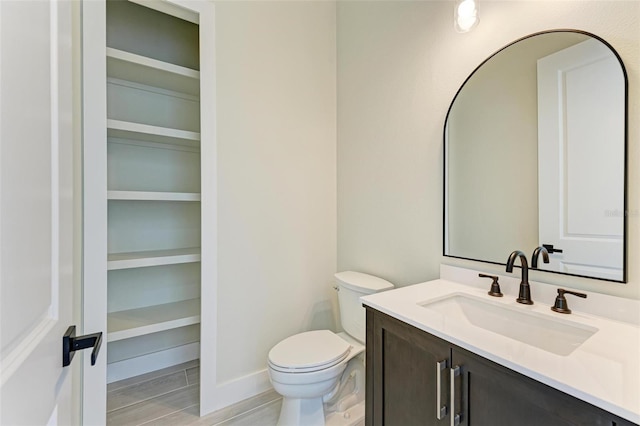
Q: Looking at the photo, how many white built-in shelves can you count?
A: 5